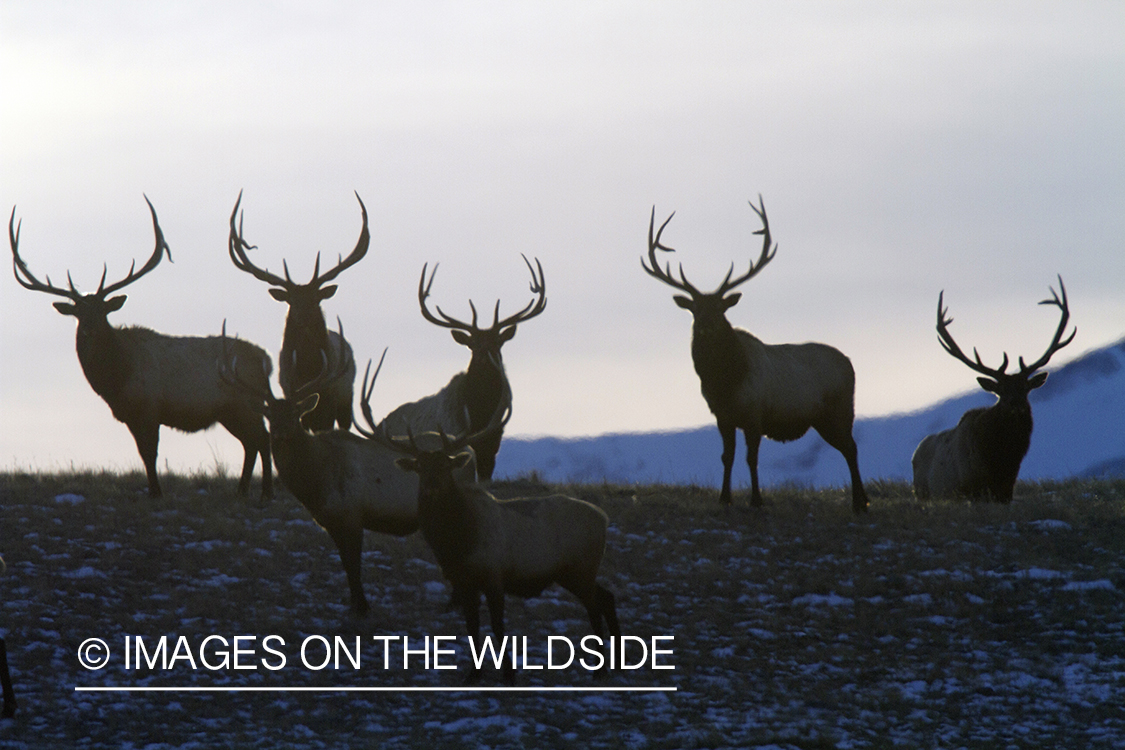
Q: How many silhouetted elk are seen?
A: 7